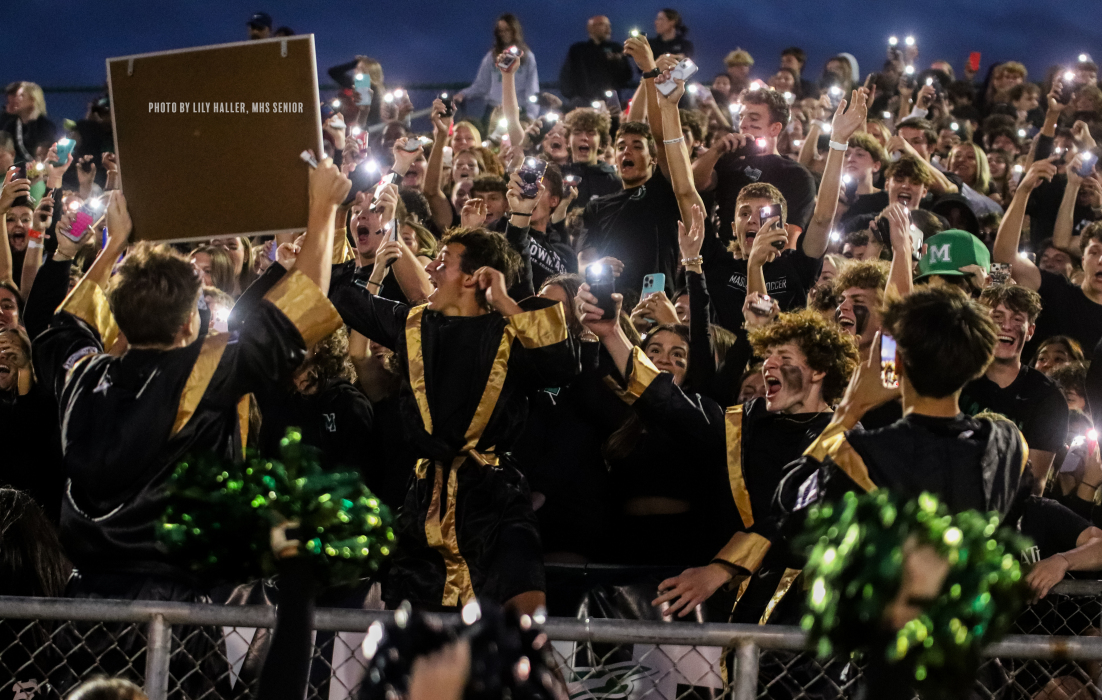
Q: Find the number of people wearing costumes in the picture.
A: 4